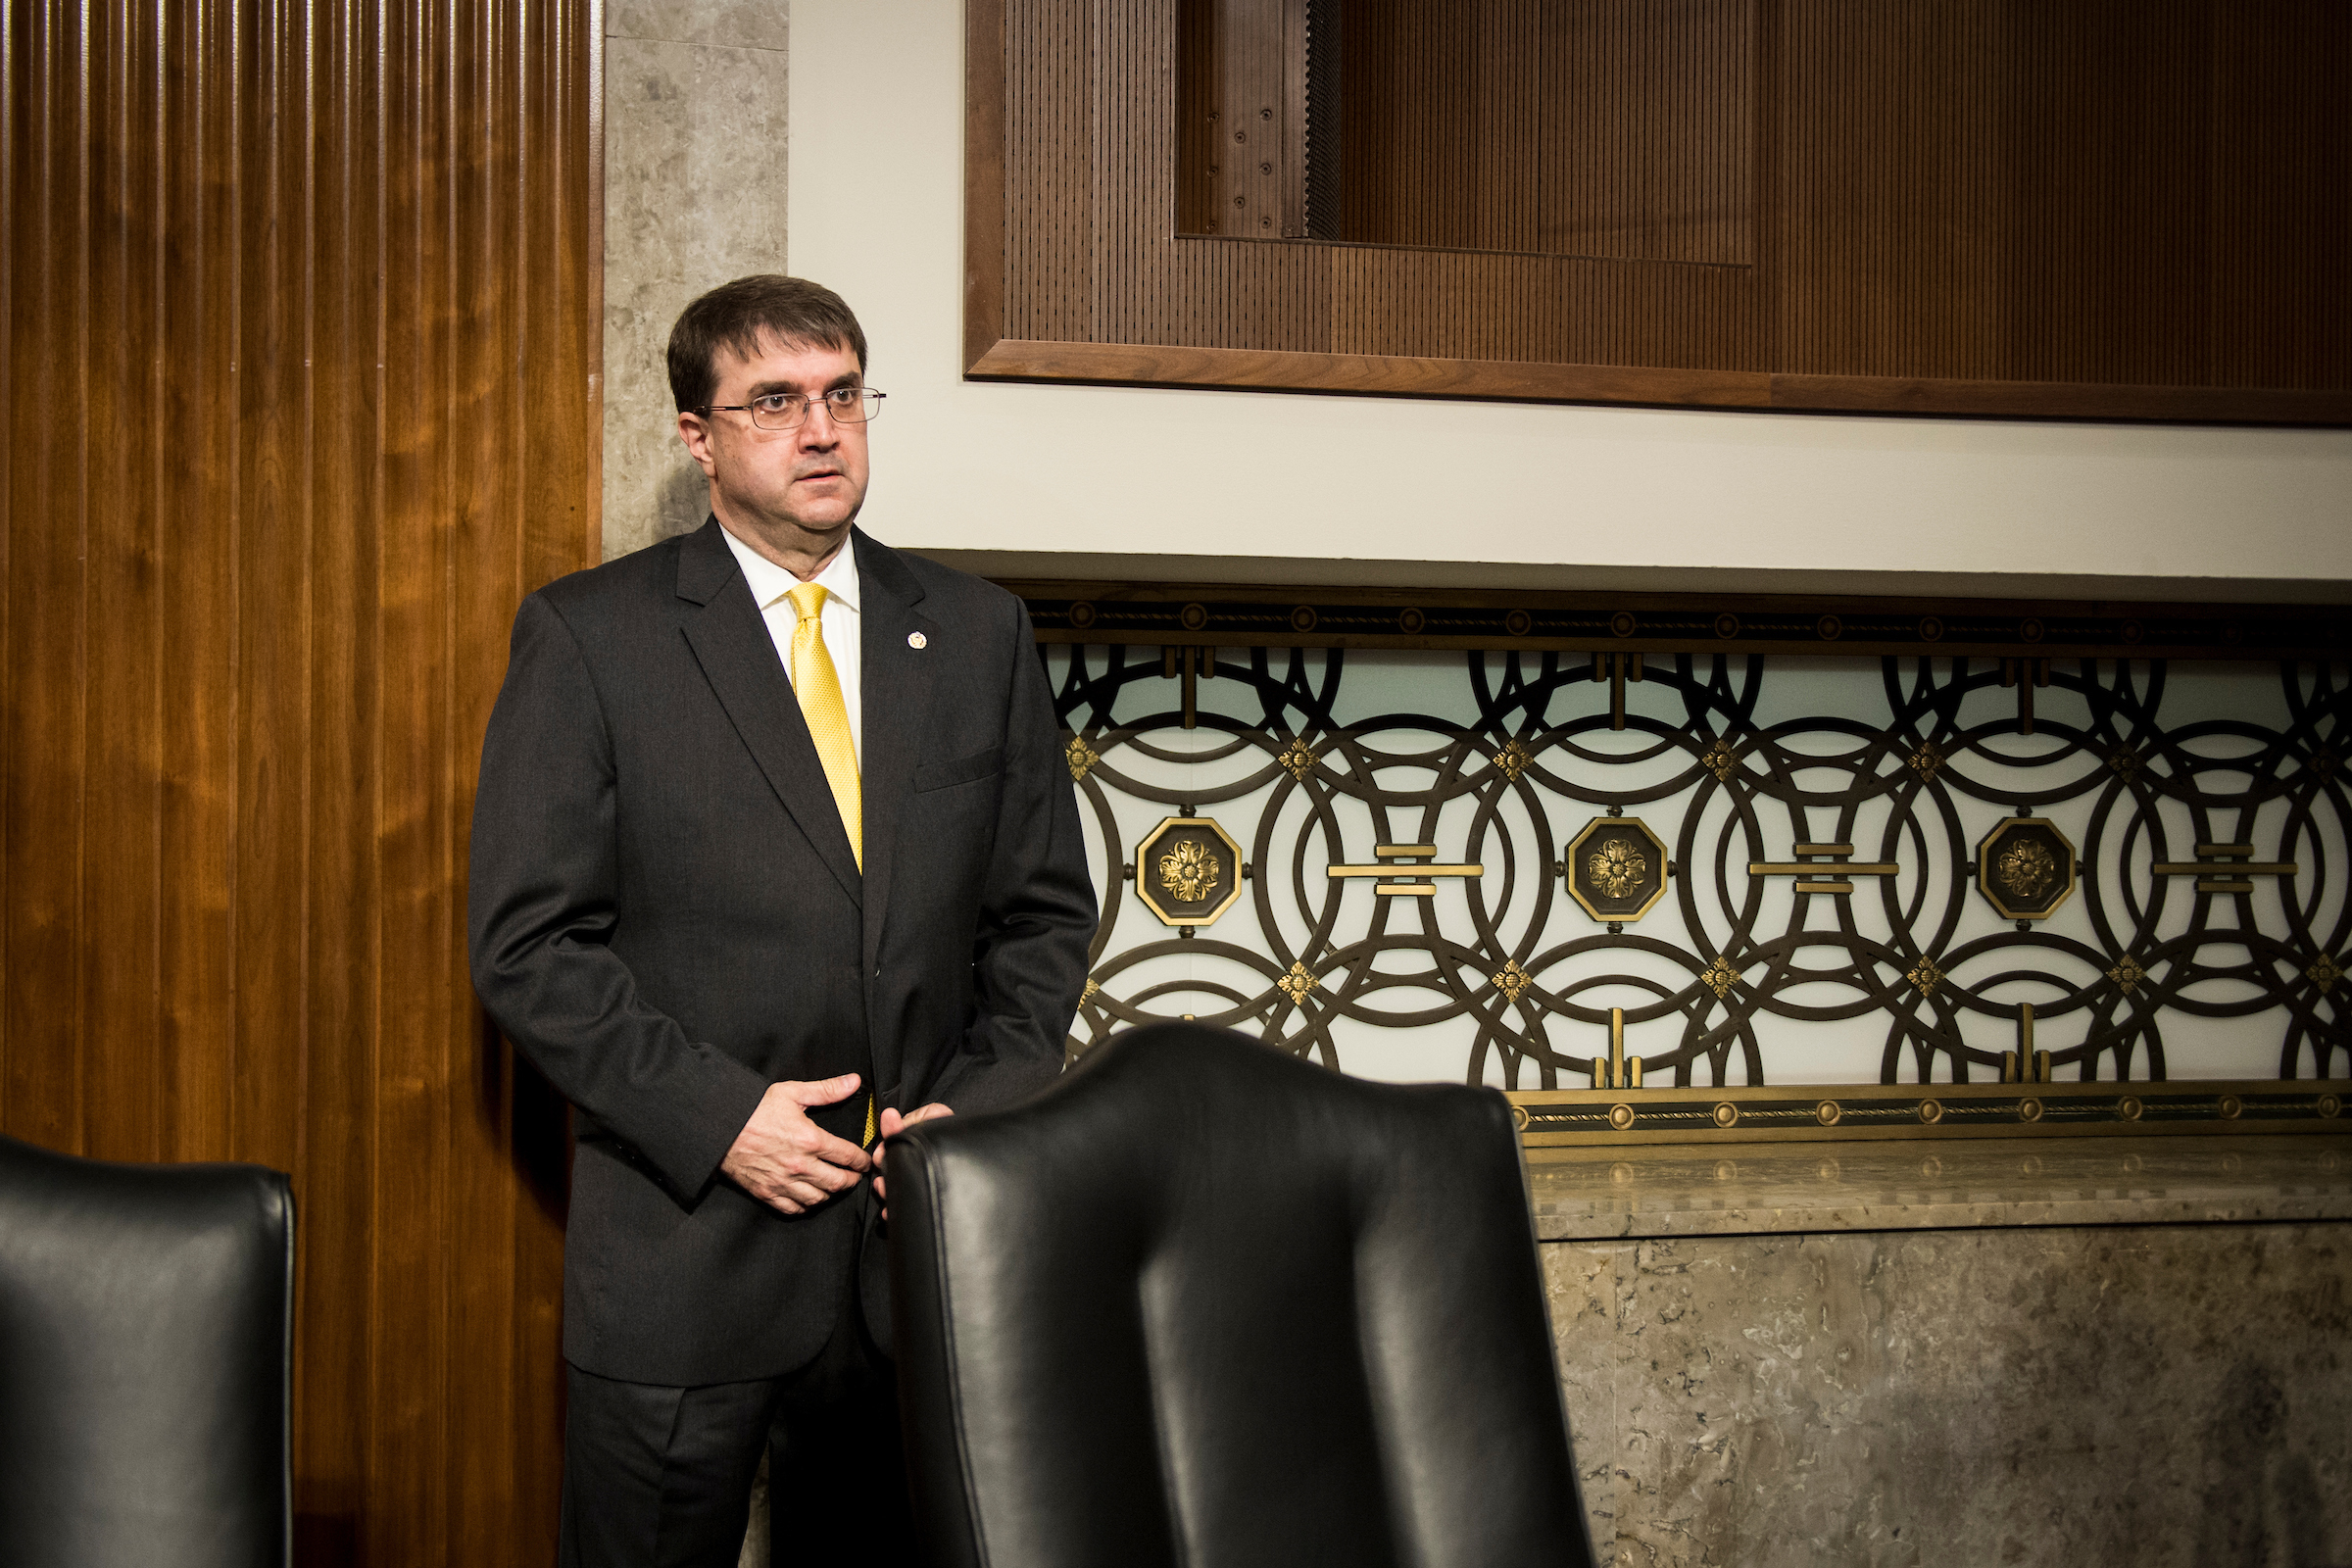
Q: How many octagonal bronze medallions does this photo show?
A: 3